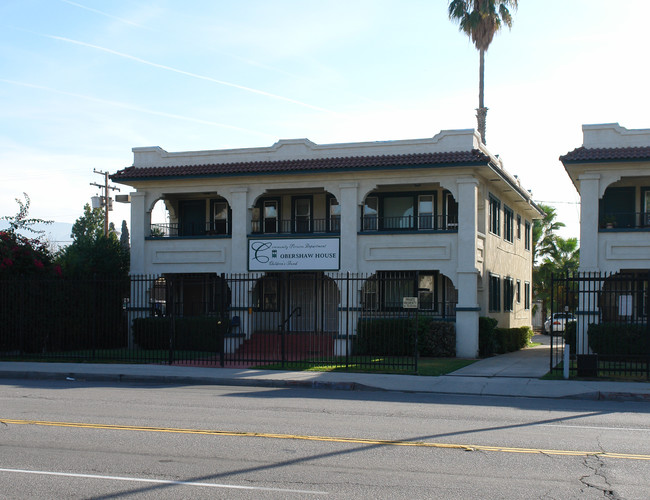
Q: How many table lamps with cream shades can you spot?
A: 0